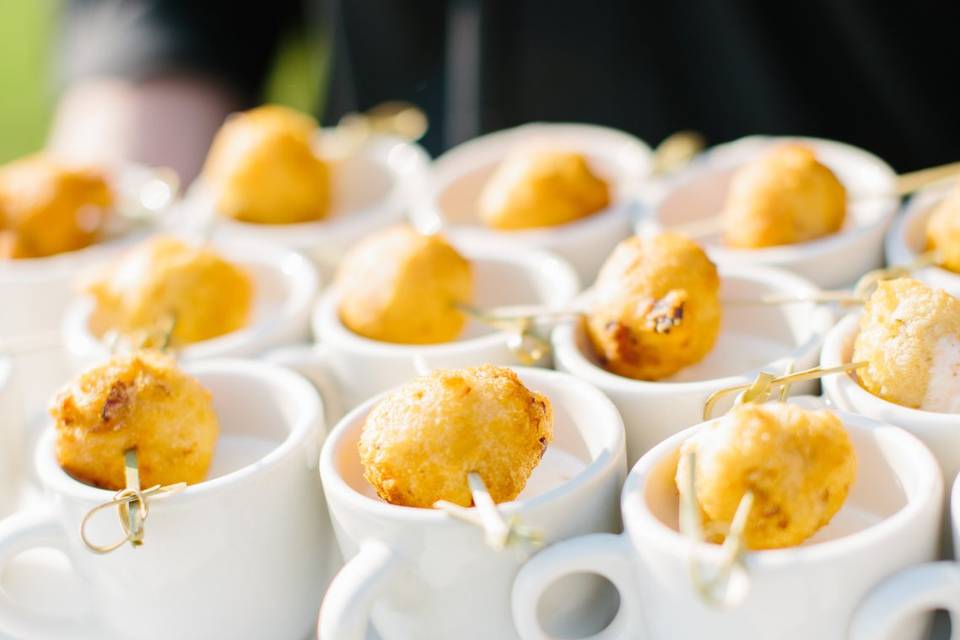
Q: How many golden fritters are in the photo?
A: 12